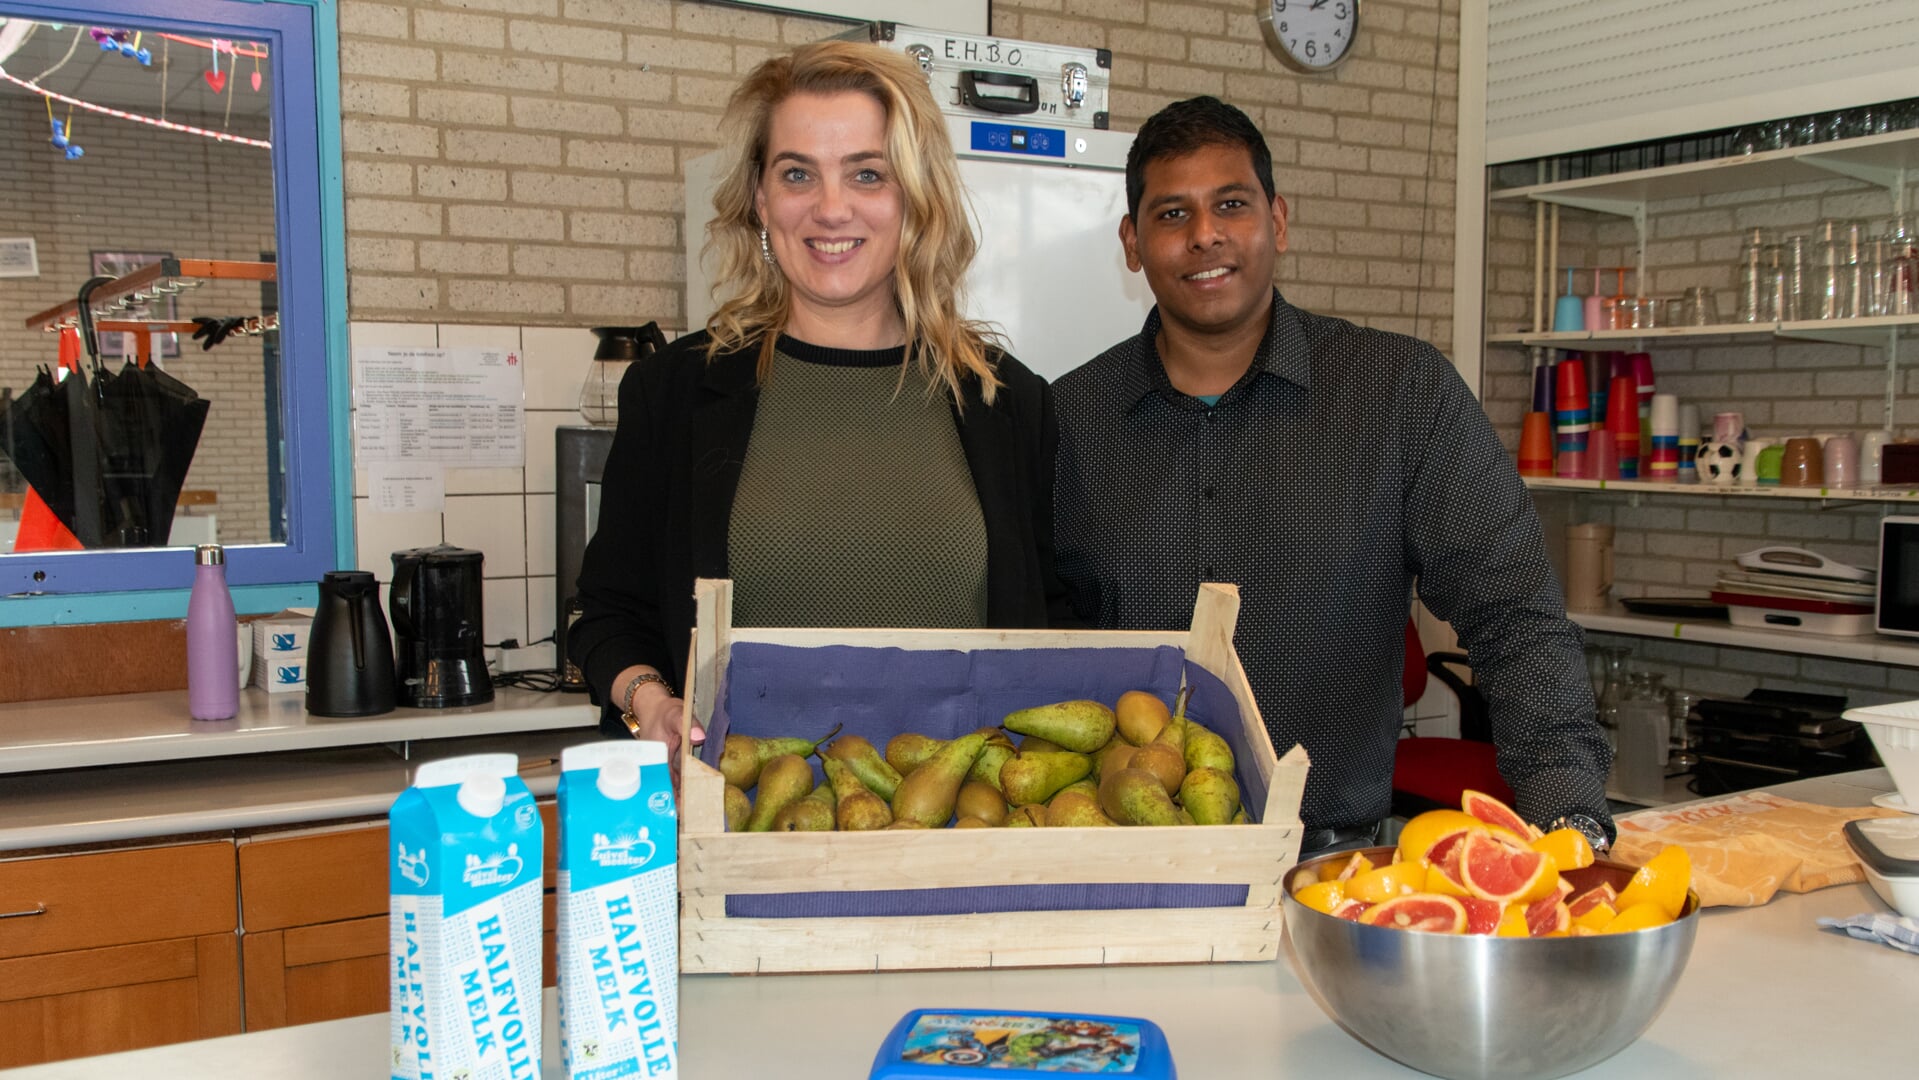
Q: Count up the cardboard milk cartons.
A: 2